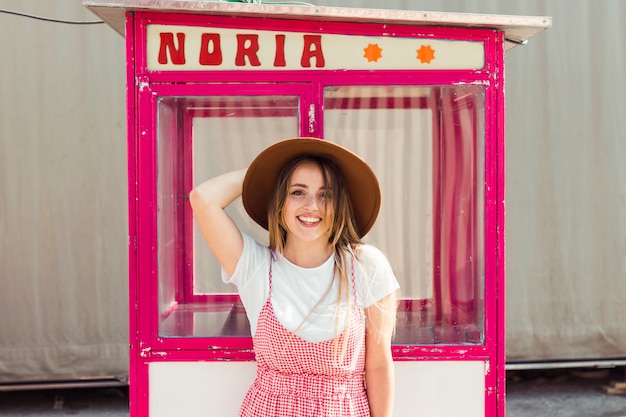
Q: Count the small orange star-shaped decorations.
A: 2